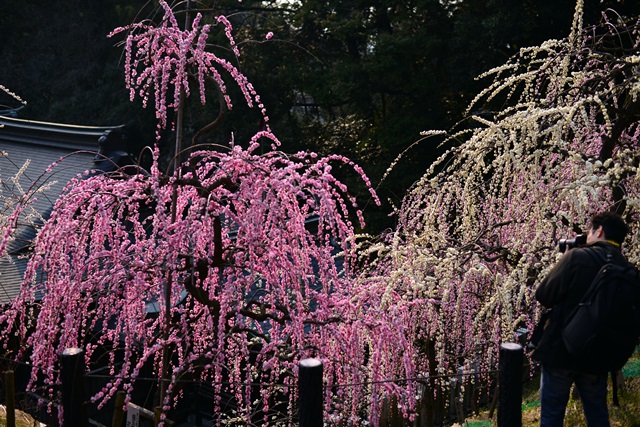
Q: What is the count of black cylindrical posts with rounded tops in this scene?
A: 3